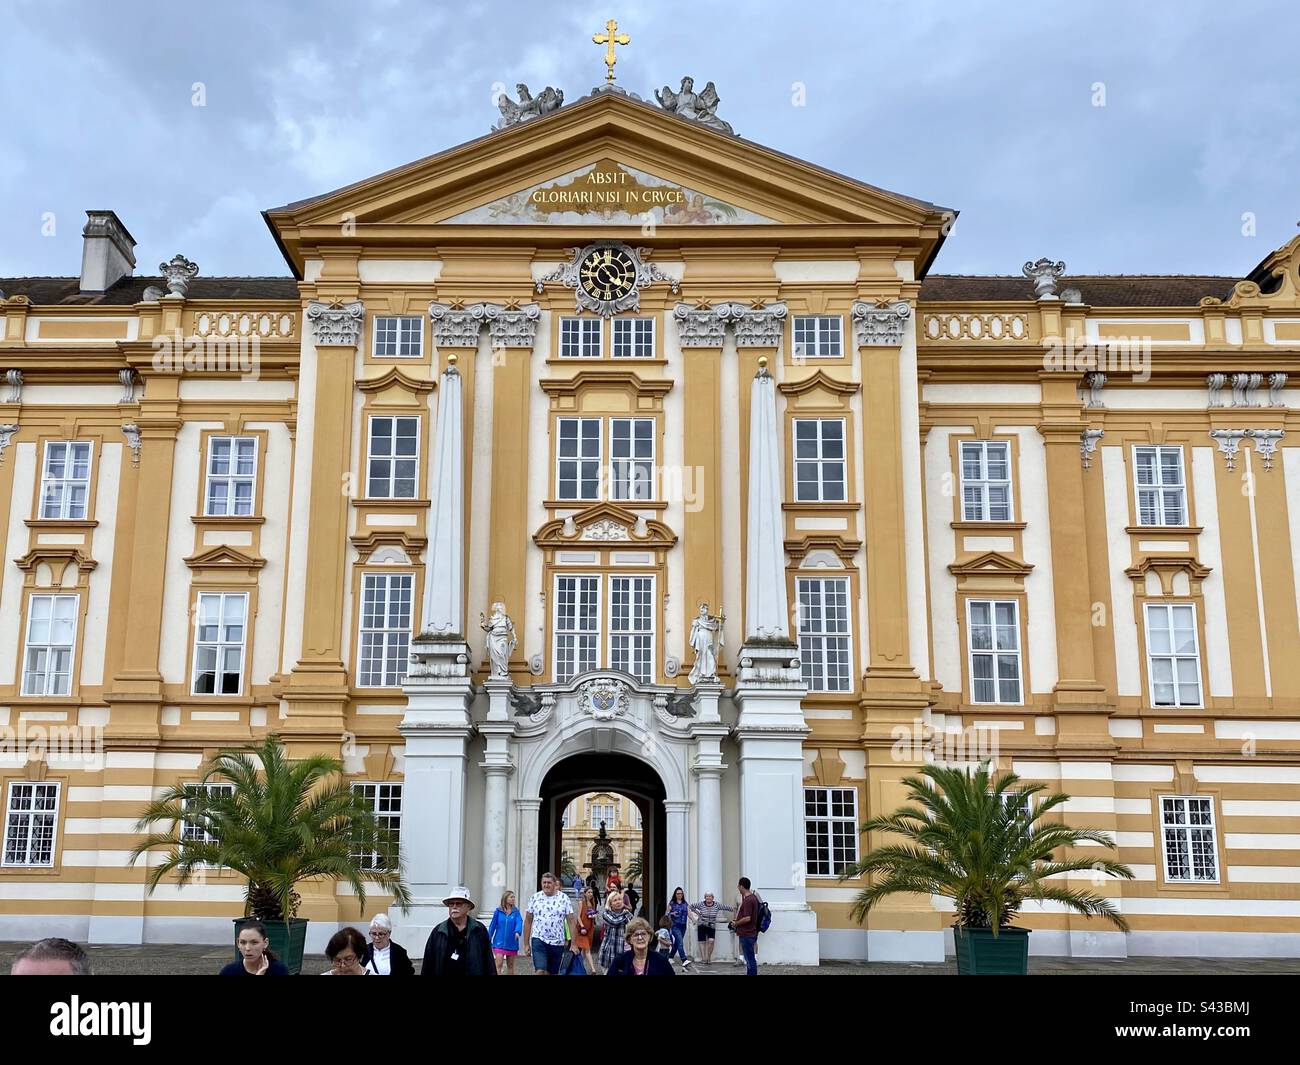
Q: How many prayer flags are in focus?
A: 0